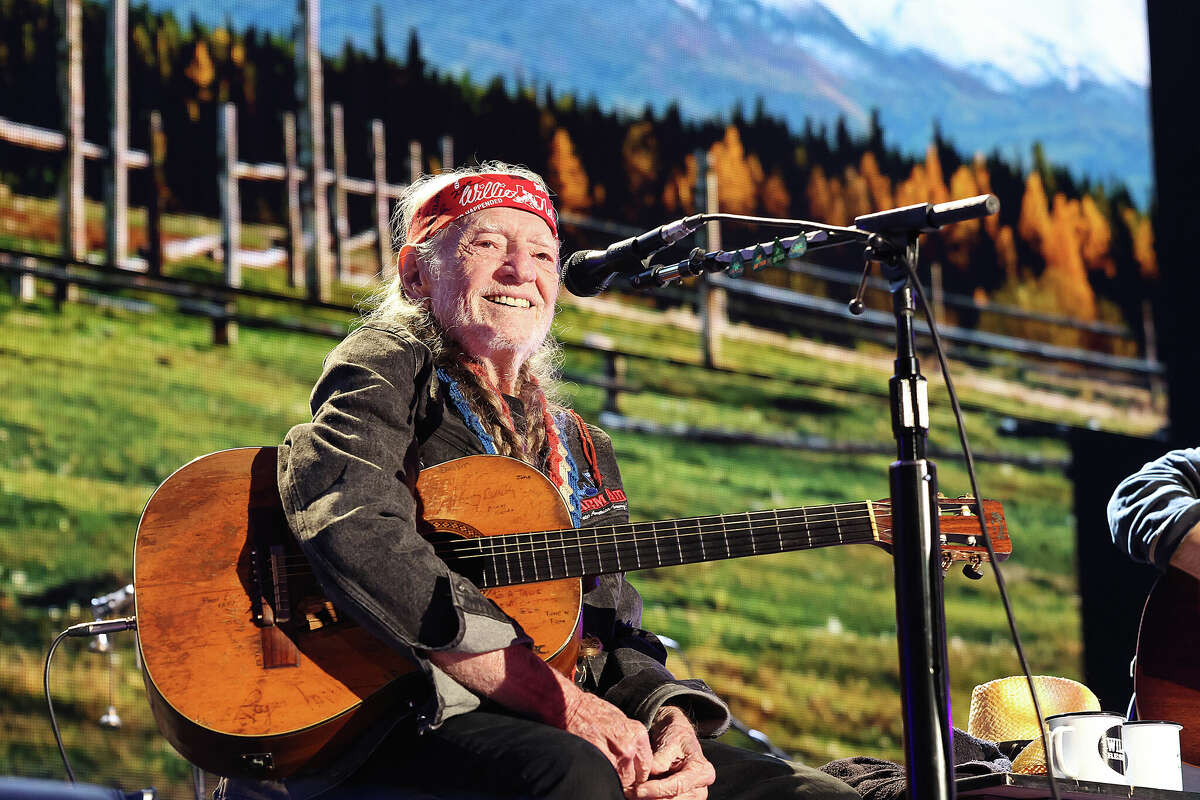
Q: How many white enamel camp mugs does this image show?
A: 2